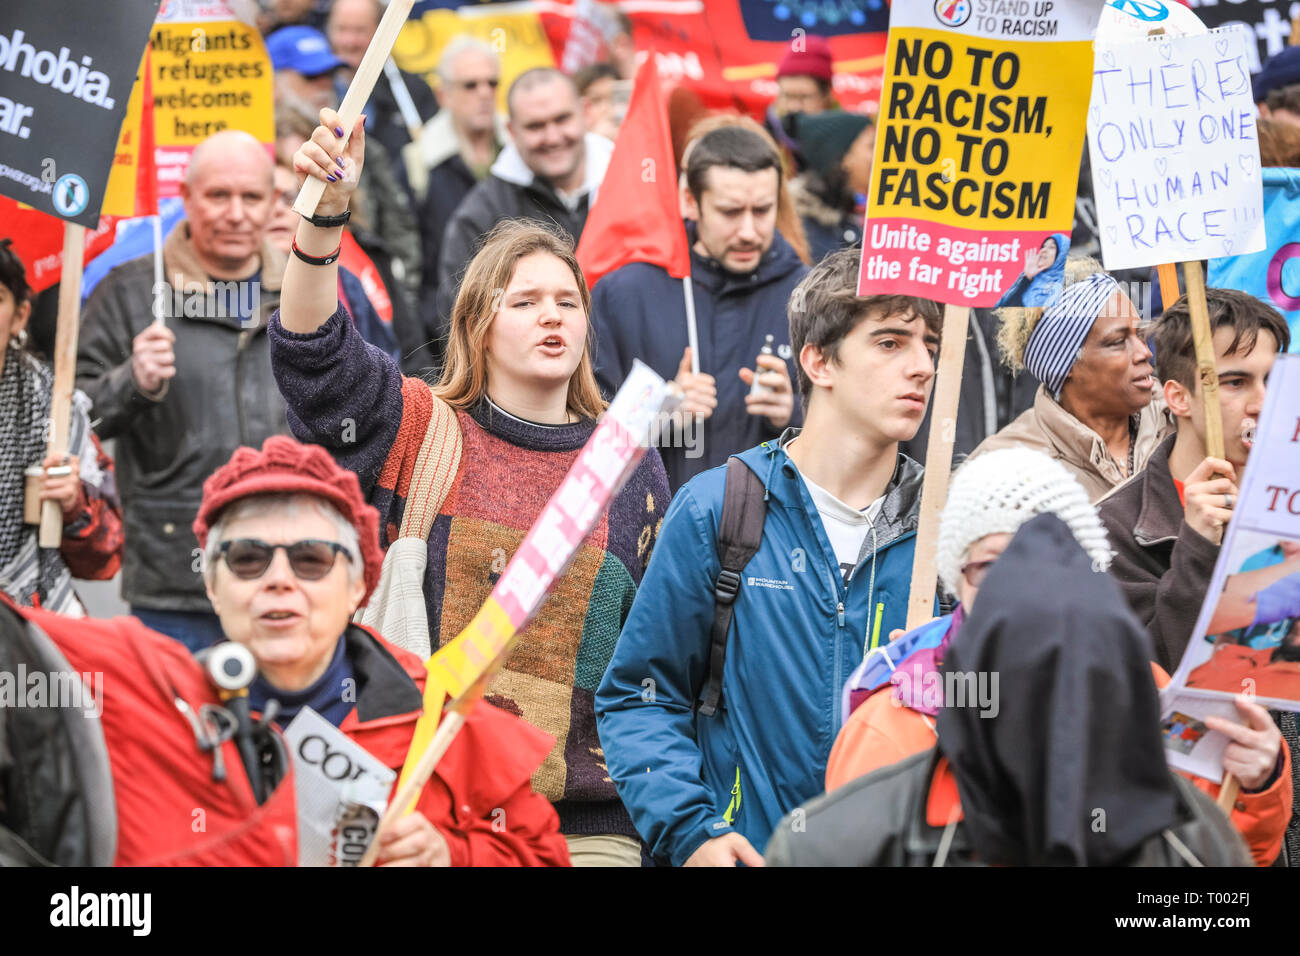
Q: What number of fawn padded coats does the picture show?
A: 1